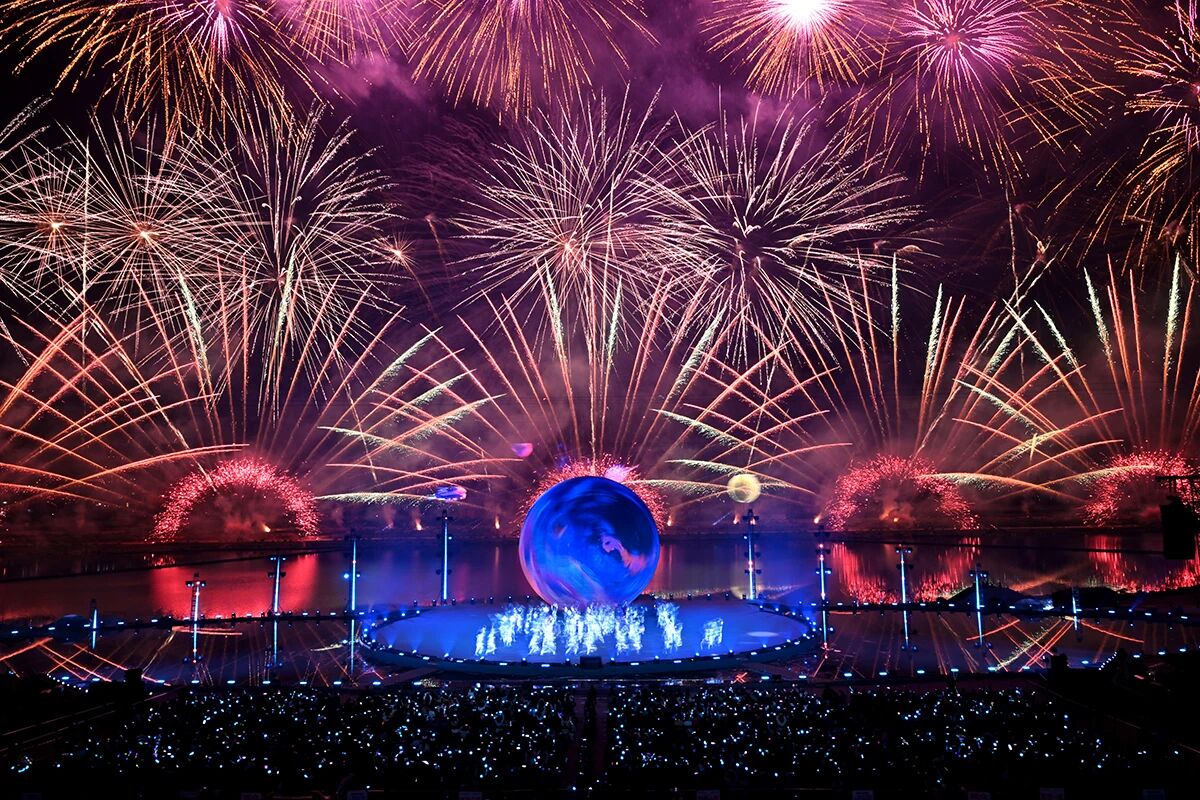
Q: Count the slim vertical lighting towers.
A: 10